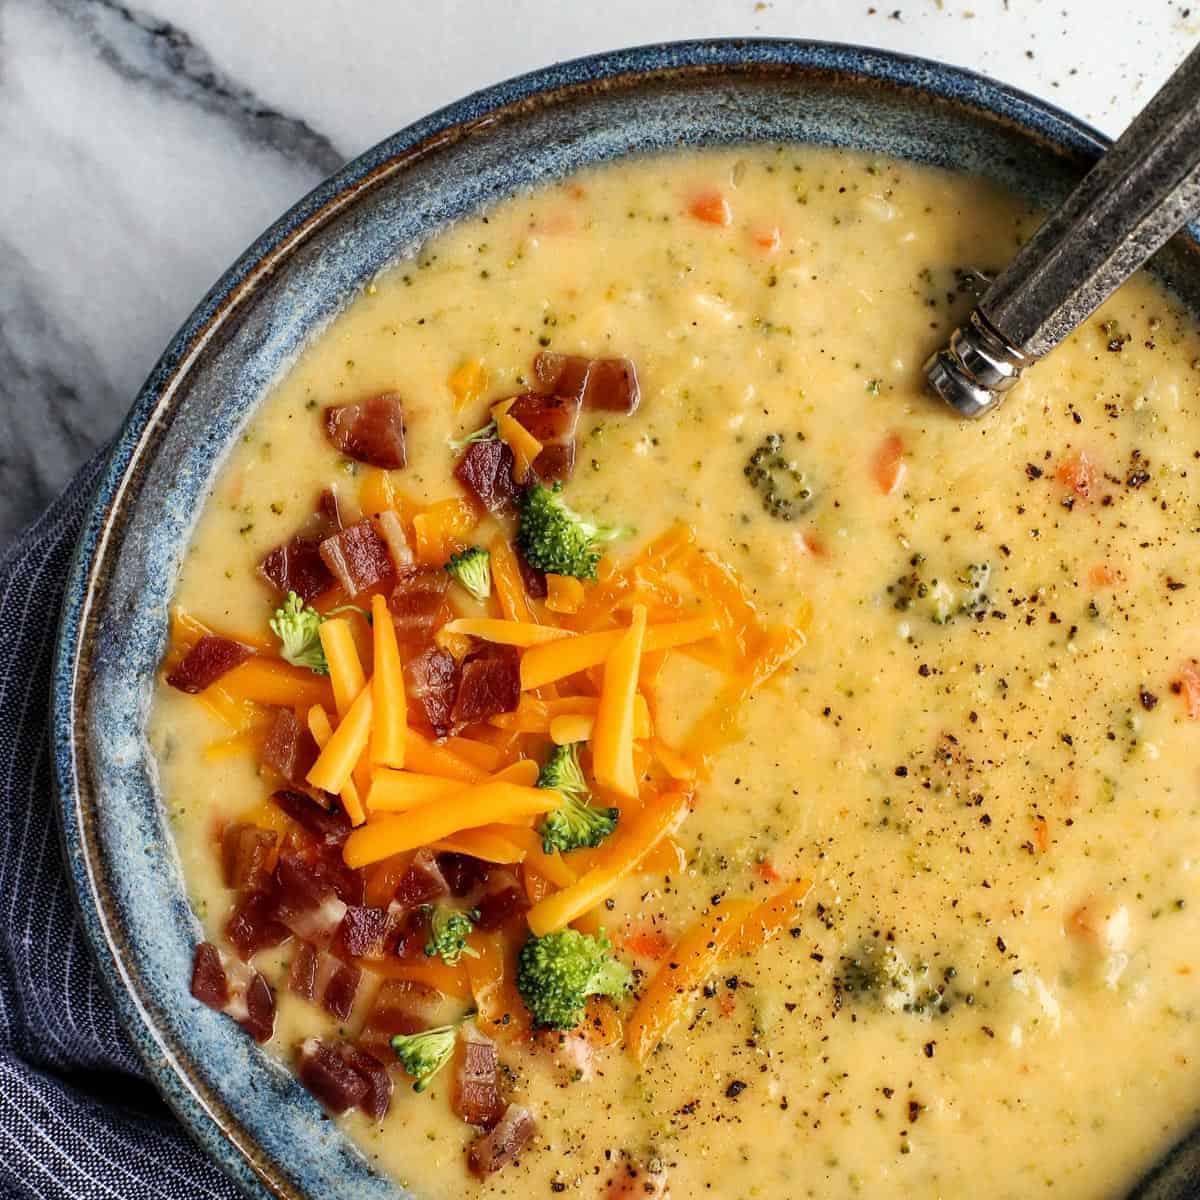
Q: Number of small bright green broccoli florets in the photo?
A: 7